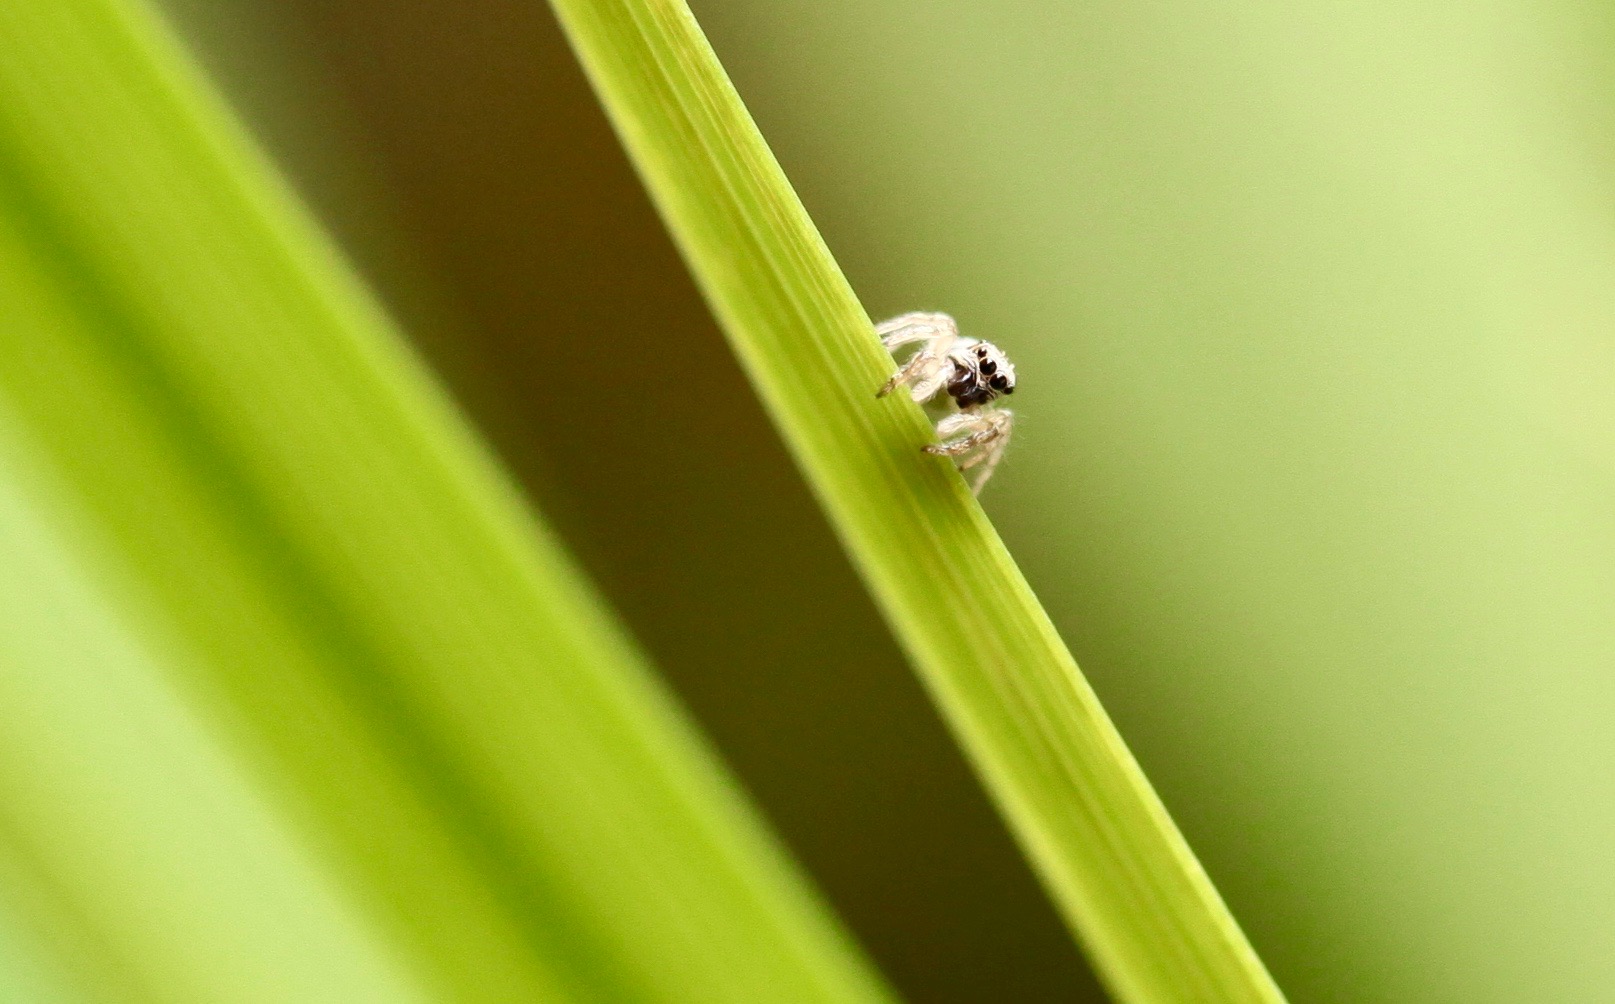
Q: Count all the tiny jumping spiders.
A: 1